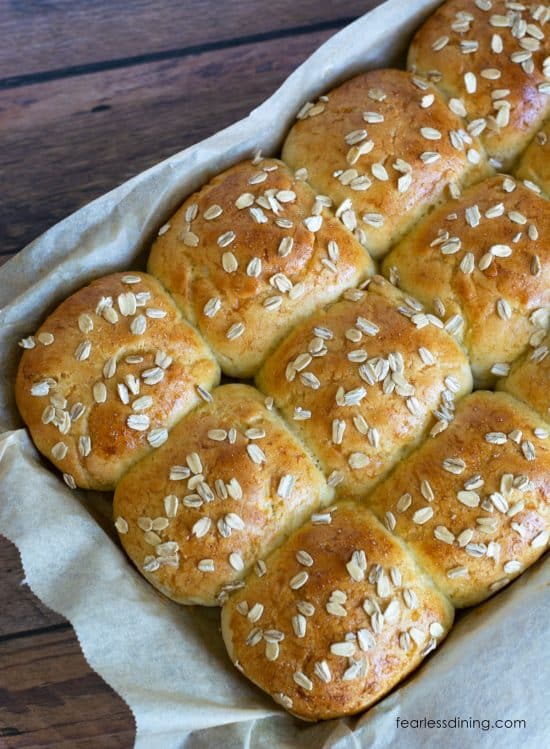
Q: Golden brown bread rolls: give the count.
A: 11